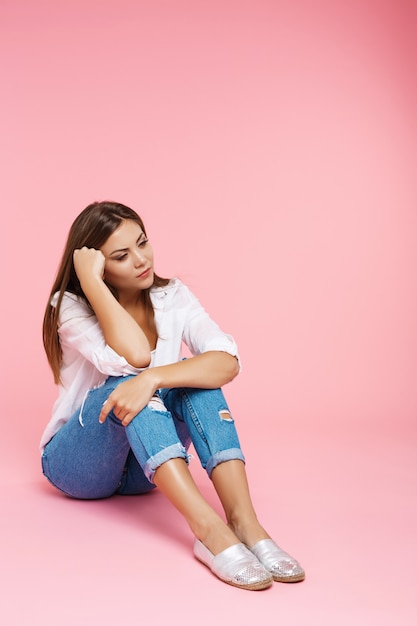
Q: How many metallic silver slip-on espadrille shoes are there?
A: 2